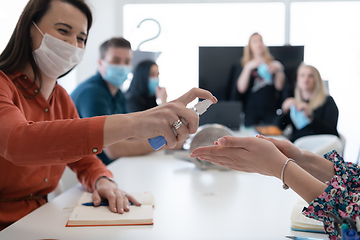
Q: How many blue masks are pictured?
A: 4